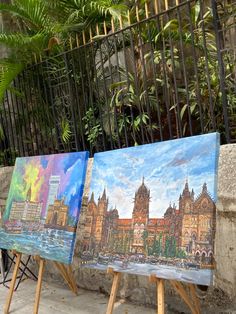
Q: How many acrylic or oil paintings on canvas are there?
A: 2